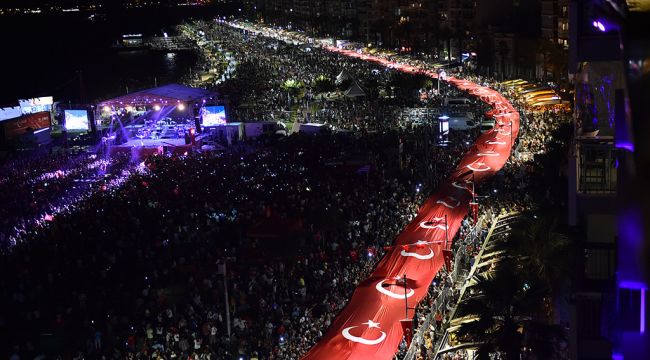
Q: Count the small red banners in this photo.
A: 3